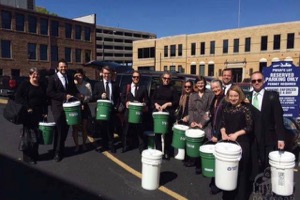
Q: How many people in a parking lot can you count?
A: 12